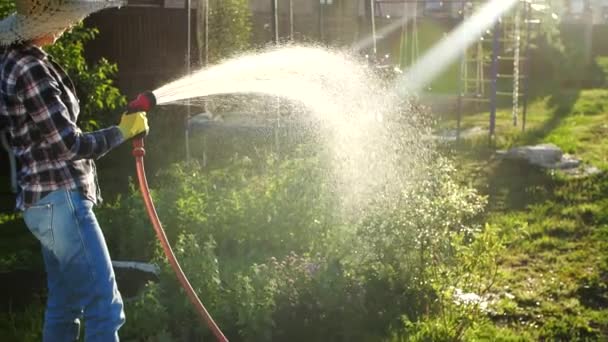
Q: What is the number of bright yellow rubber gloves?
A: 1